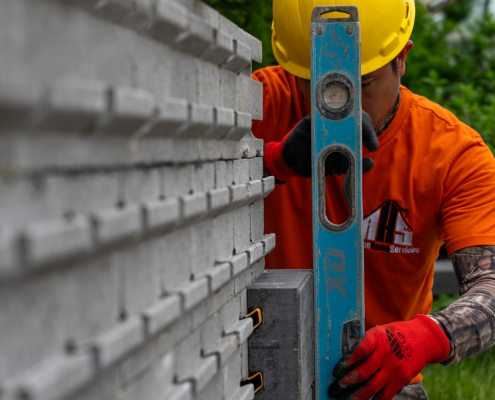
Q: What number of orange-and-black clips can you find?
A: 2